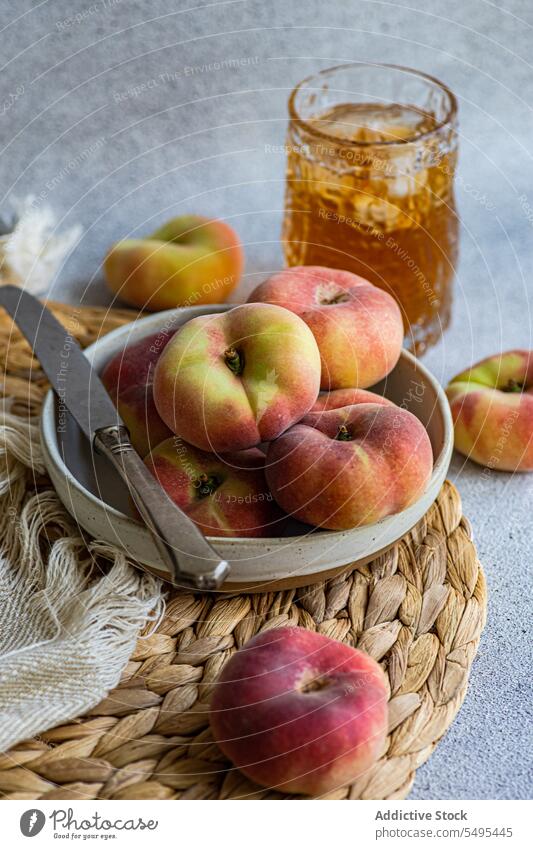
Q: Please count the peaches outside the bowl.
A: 3